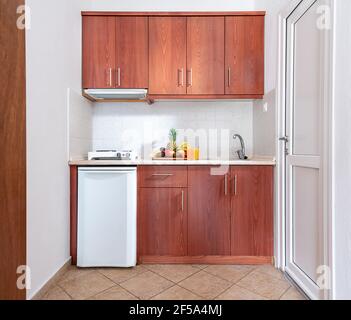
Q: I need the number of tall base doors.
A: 2